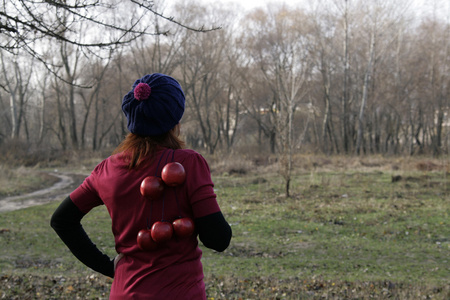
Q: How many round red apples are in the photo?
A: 5